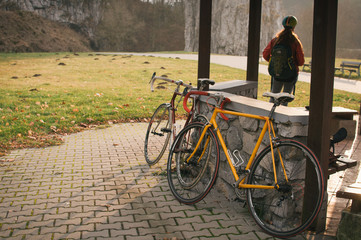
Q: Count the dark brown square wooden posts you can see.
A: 3